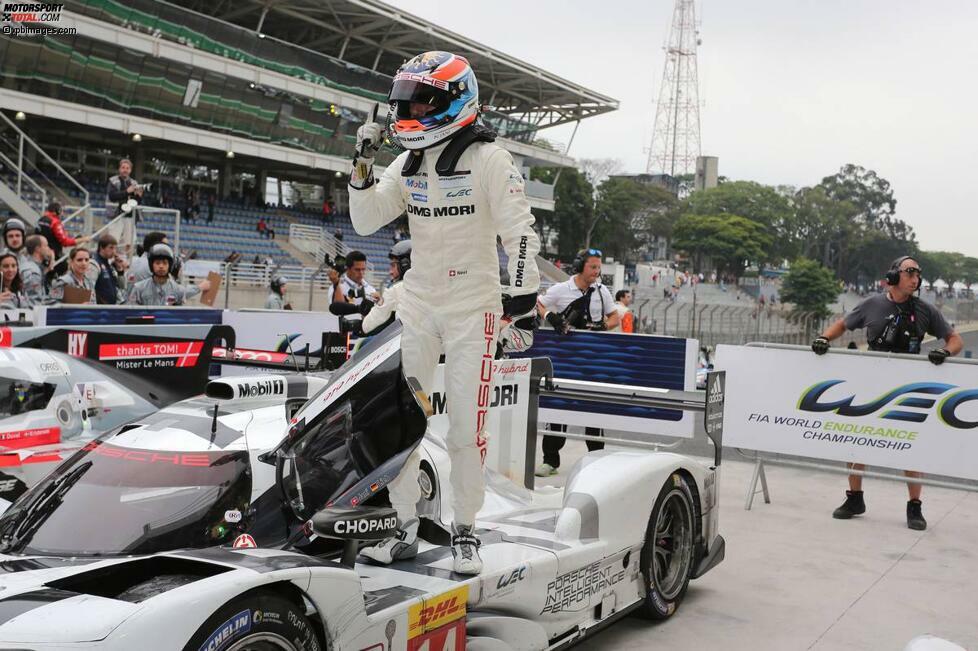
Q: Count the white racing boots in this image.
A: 2